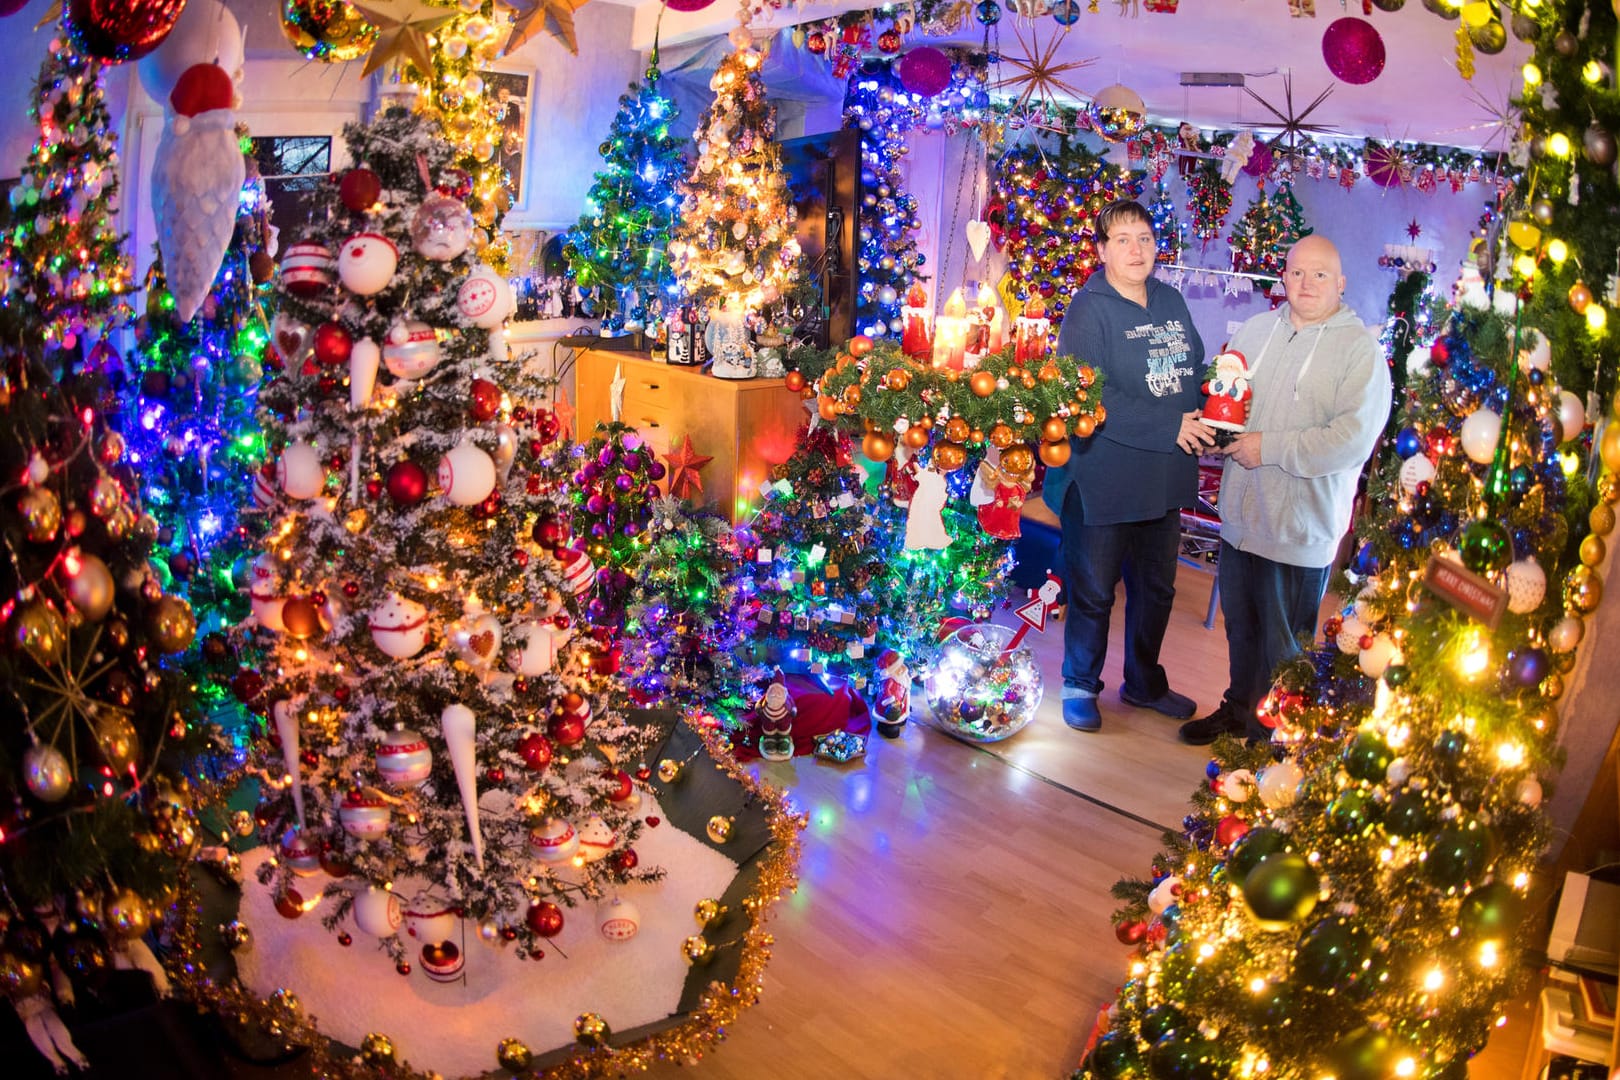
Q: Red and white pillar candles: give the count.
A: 4